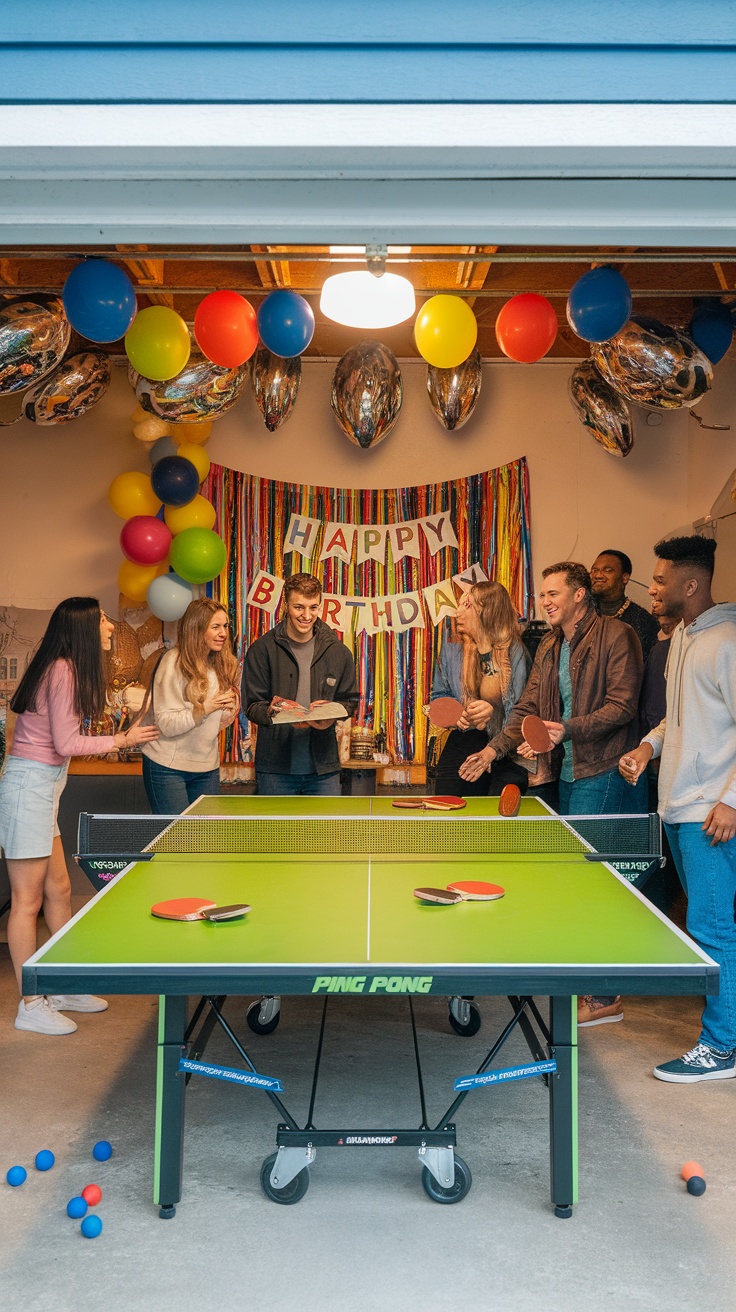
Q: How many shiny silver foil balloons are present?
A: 8